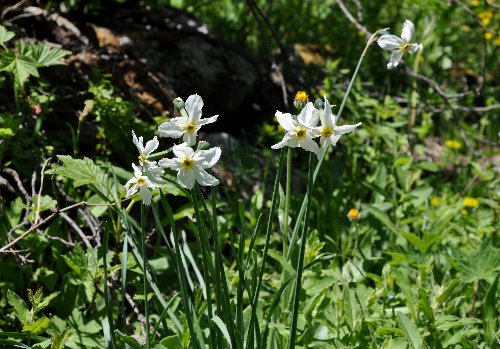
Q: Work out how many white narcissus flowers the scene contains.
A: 7